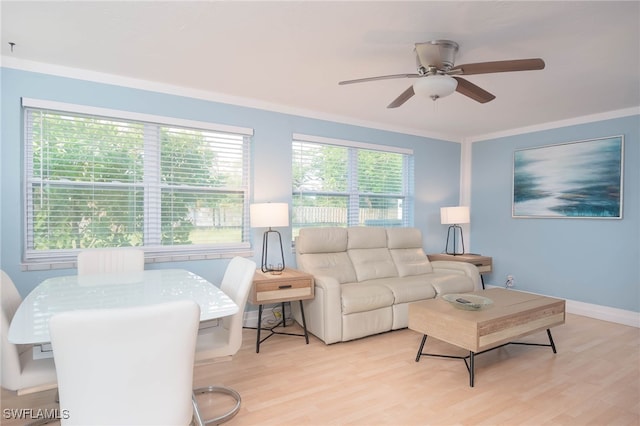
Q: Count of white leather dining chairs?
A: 4